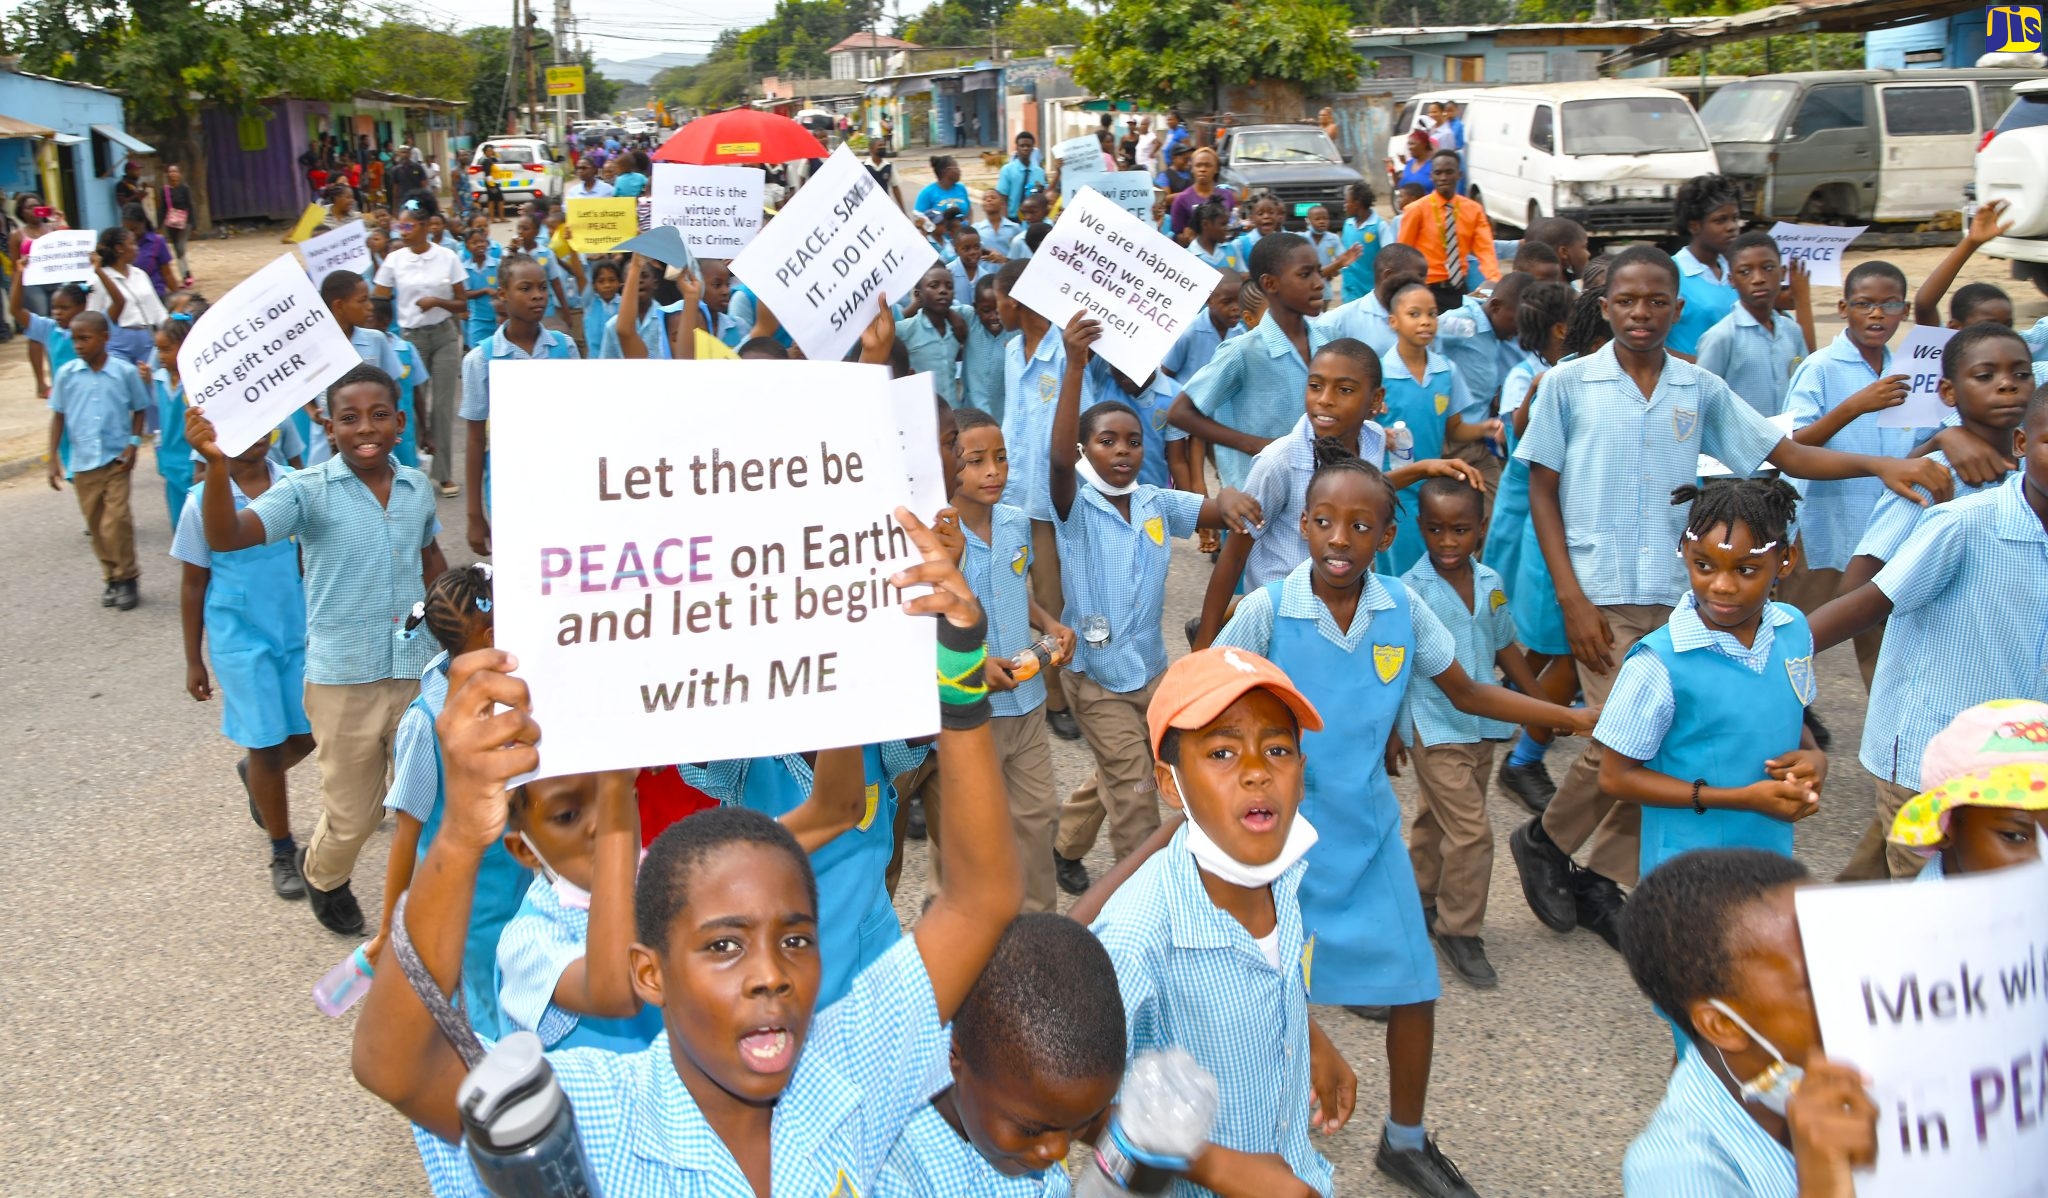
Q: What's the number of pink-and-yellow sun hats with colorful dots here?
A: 1